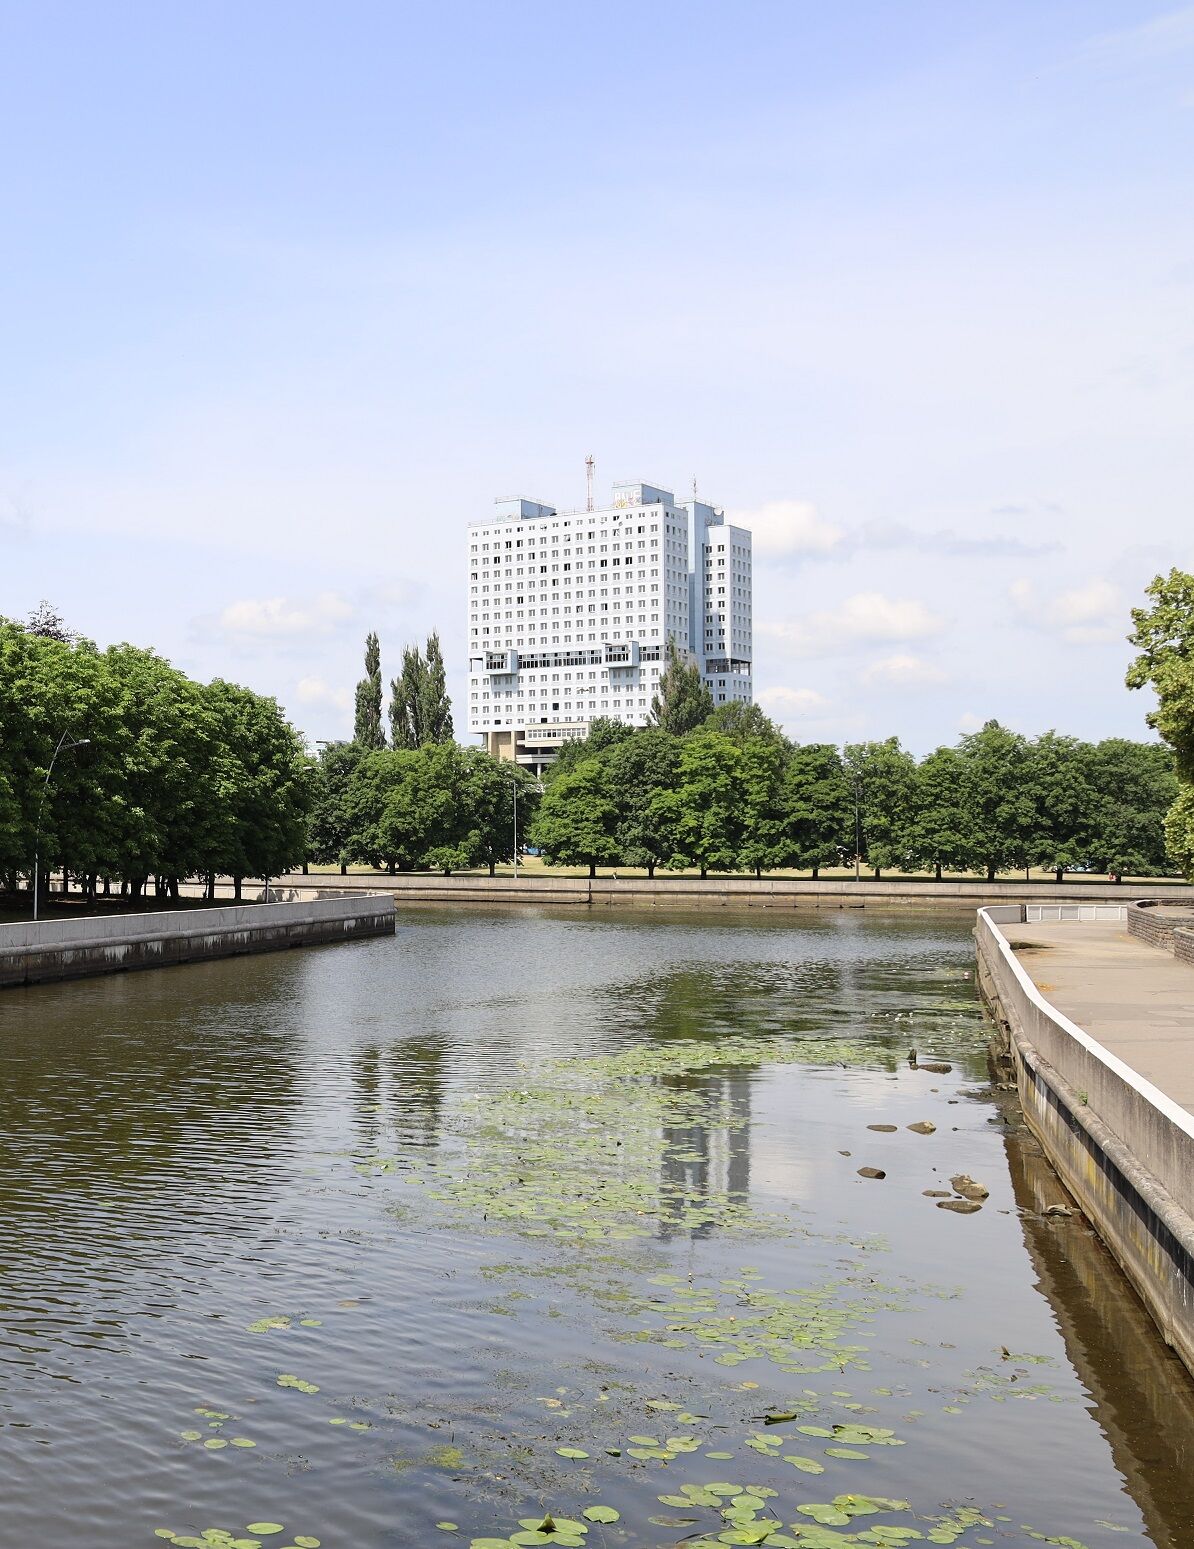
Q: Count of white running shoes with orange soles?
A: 0